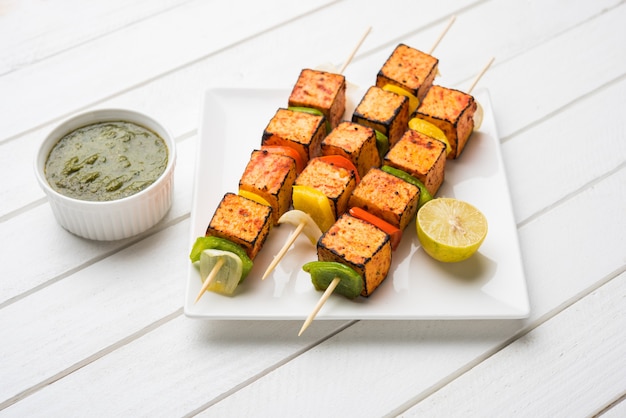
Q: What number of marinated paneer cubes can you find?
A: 12